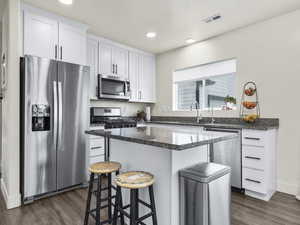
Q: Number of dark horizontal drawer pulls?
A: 4